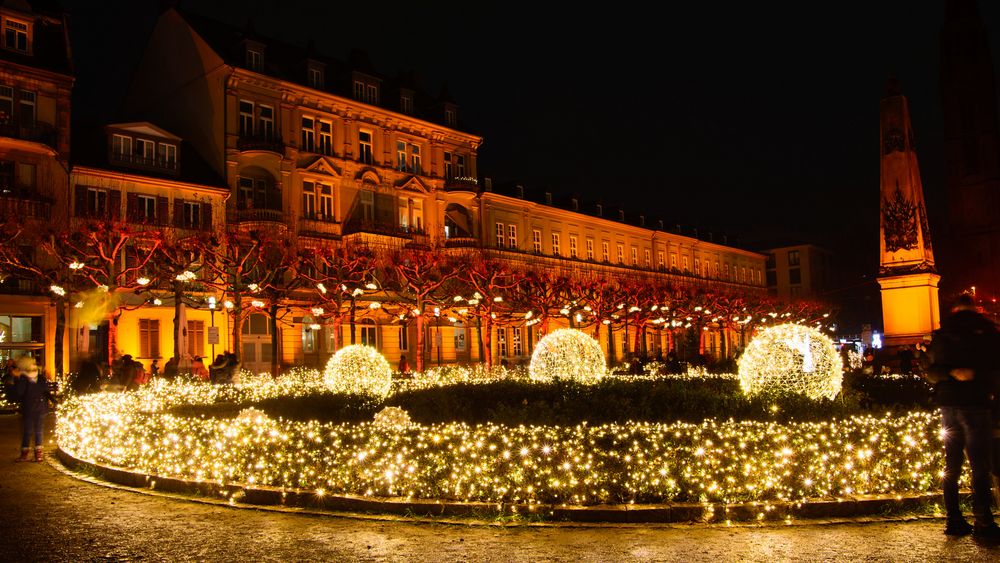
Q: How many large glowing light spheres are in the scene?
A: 3